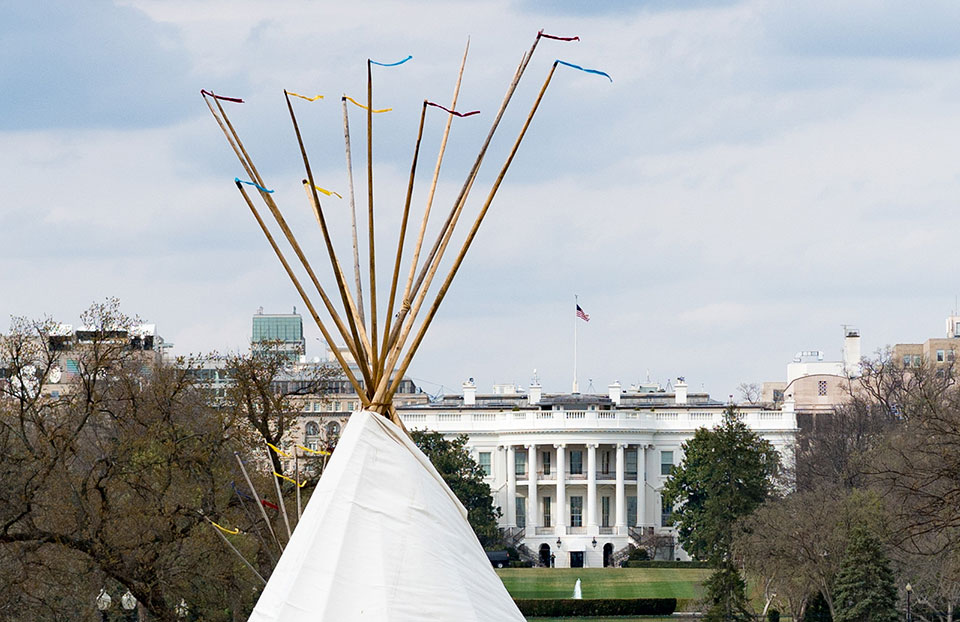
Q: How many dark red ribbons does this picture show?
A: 3